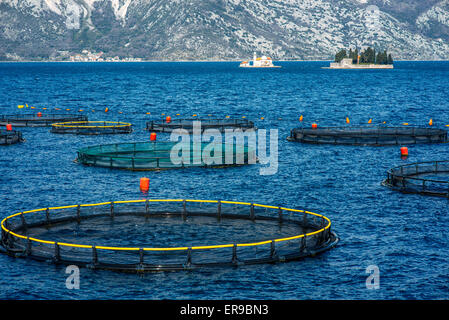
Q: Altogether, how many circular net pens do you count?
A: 8